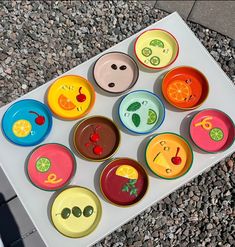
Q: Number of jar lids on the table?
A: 12